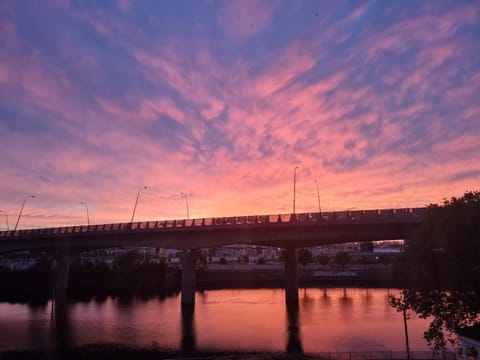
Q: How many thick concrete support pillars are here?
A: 3